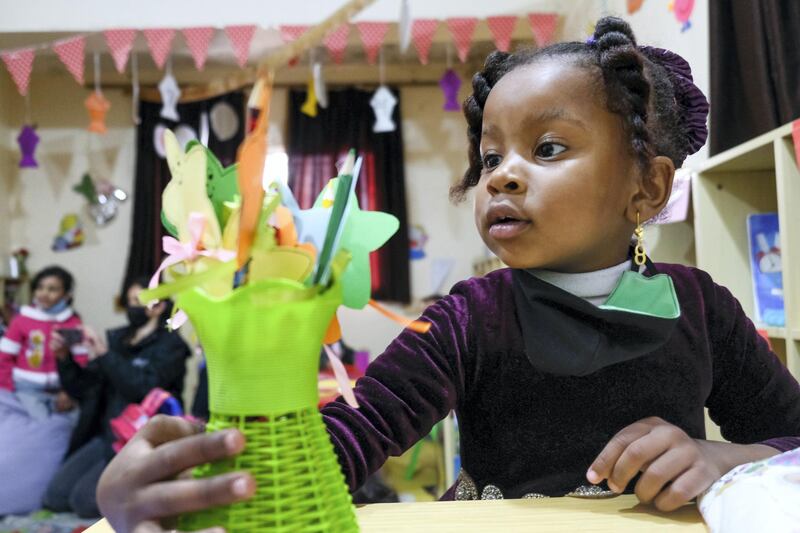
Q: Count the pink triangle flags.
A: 13